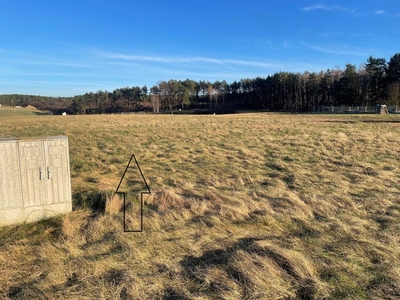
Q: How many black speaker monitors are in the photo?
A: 0